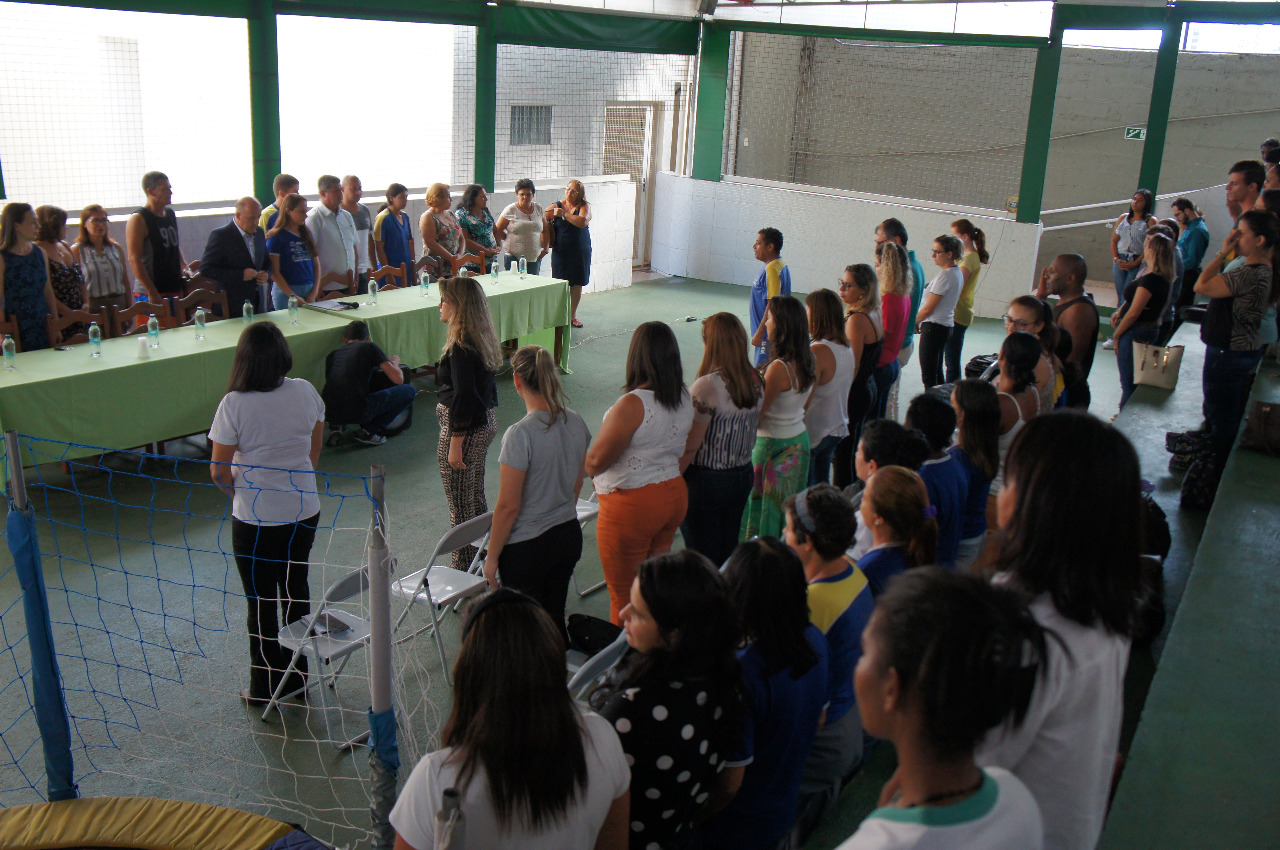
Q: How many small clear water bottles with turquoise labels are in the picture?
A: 11